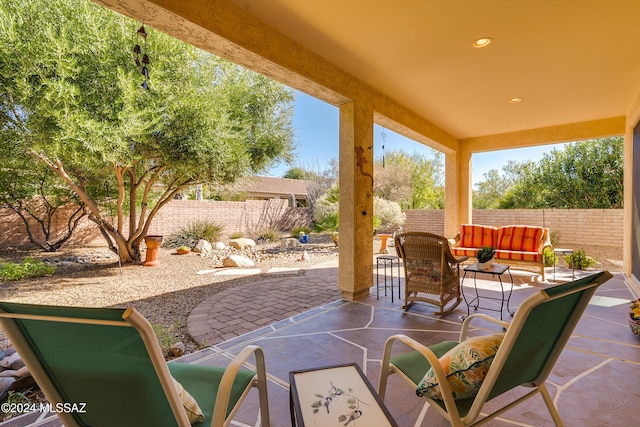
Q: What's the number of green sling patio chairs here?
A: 2